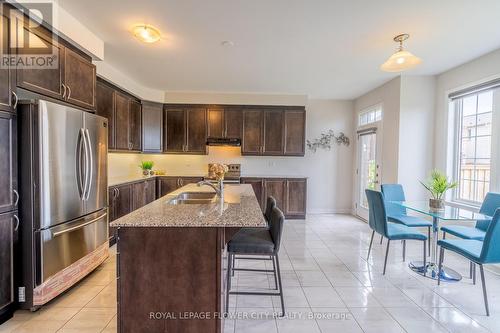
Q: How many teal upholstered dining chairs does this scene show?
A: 4